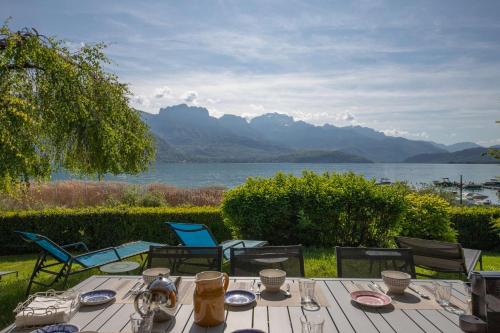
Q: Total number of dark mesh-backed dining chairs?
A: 3